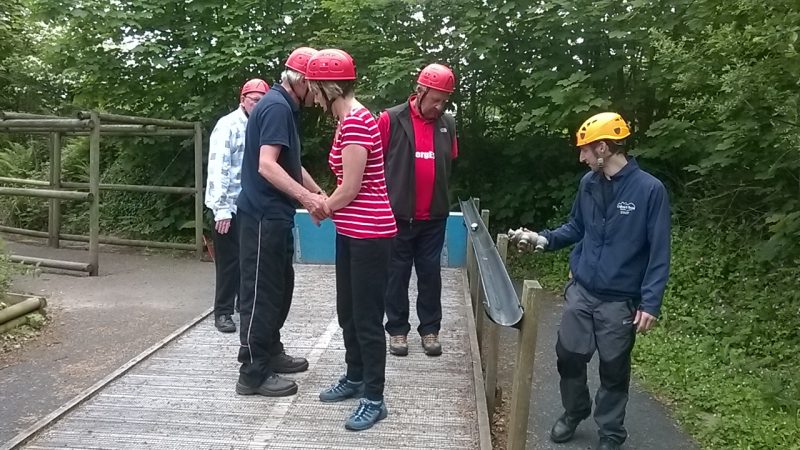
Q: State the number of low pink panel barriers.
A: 0